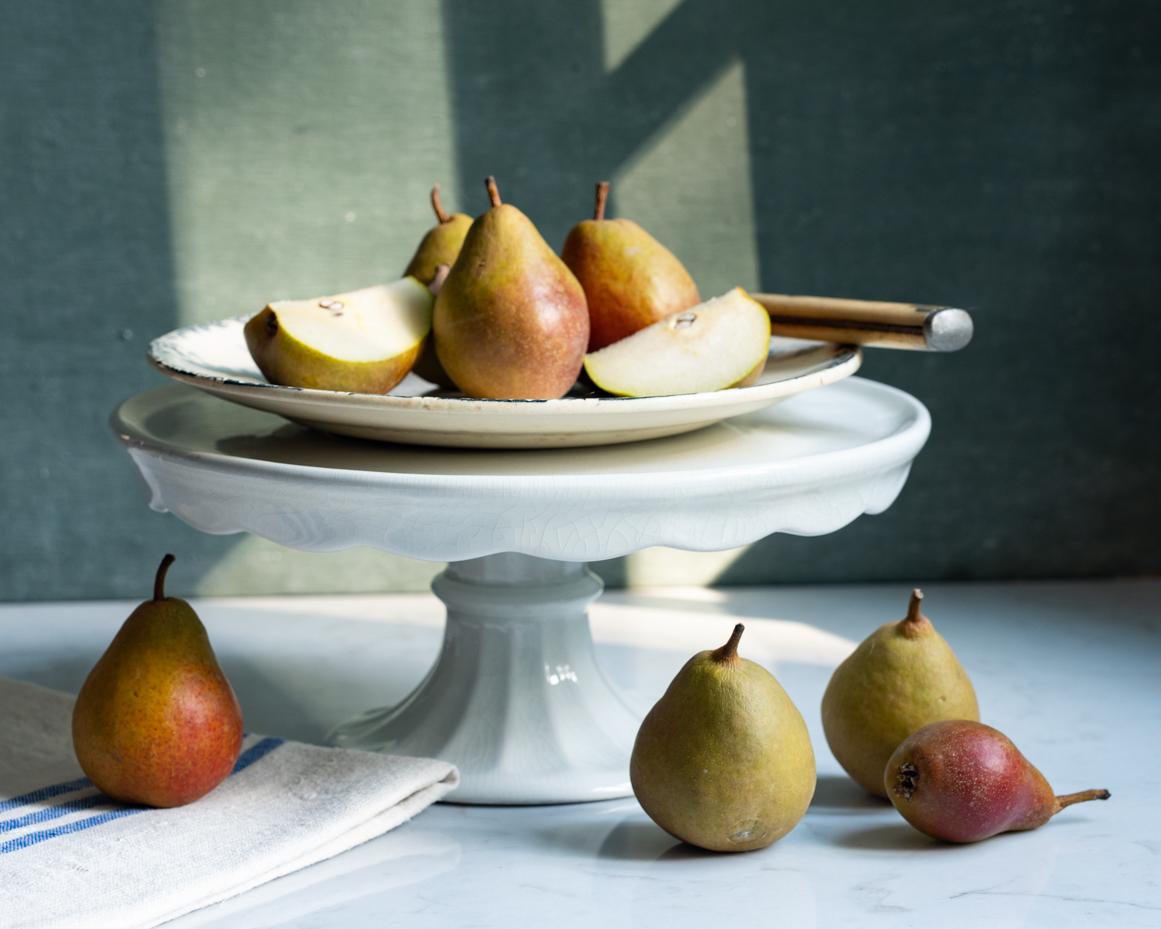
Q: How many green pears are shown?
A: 2